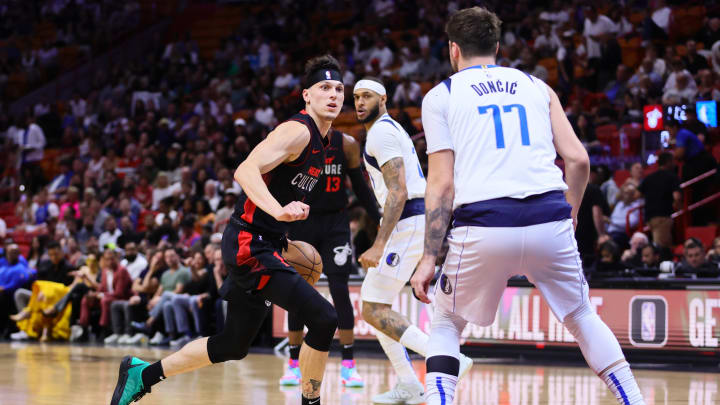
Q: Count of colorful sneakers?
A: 3